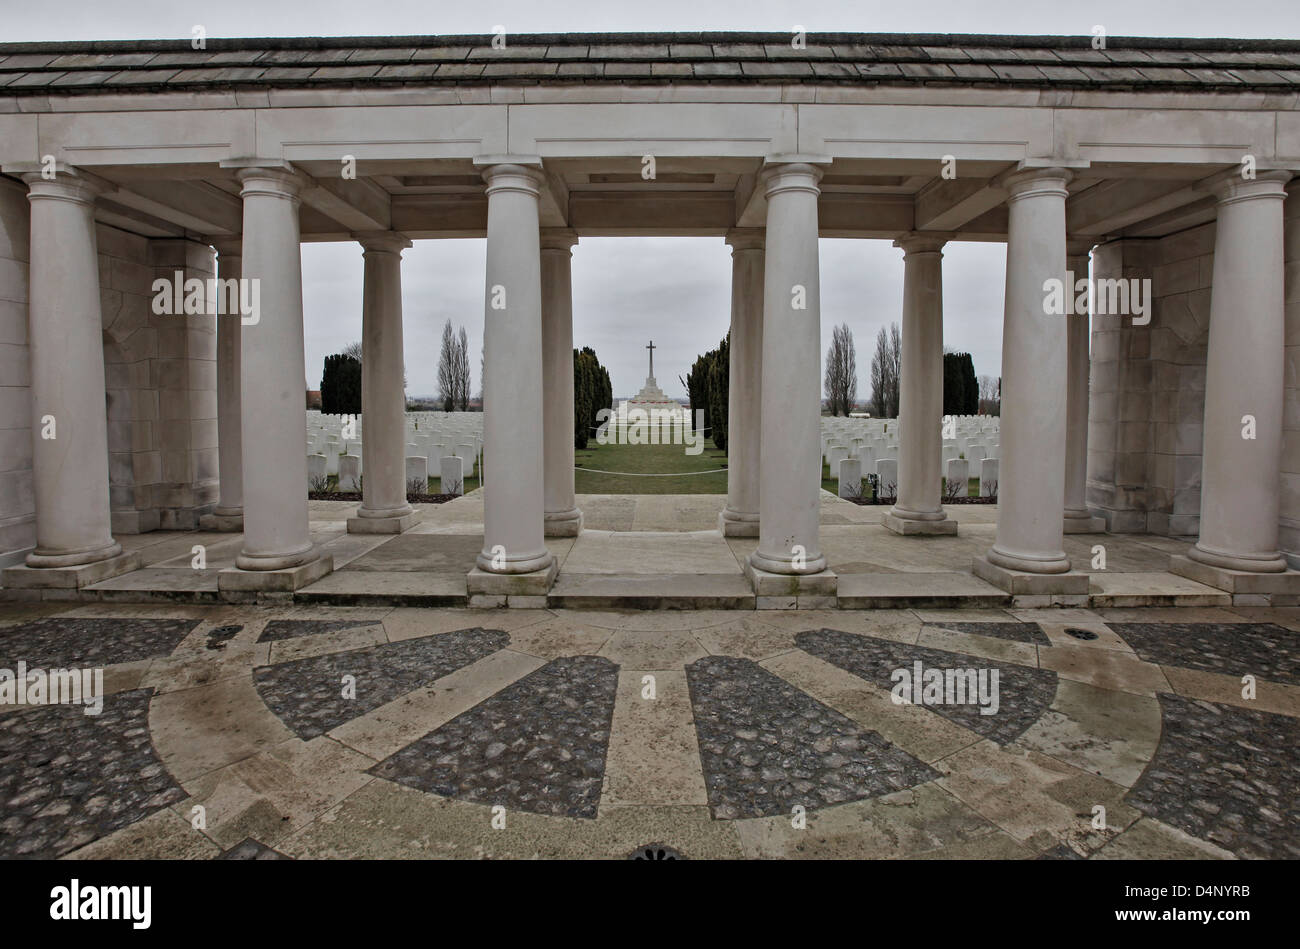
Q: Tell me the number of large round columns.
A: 12